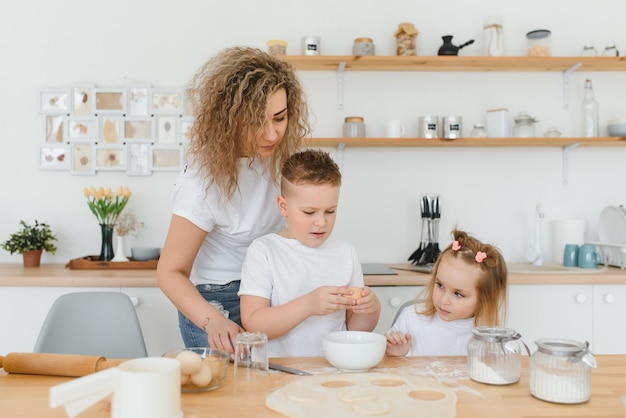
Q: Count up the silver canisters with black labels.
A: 3